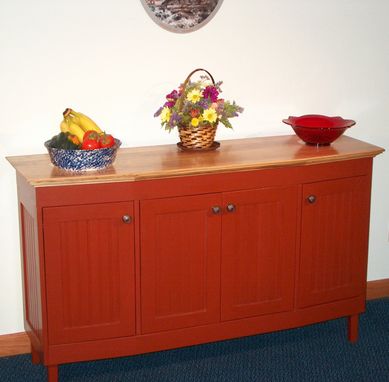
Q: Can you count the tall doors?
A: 4